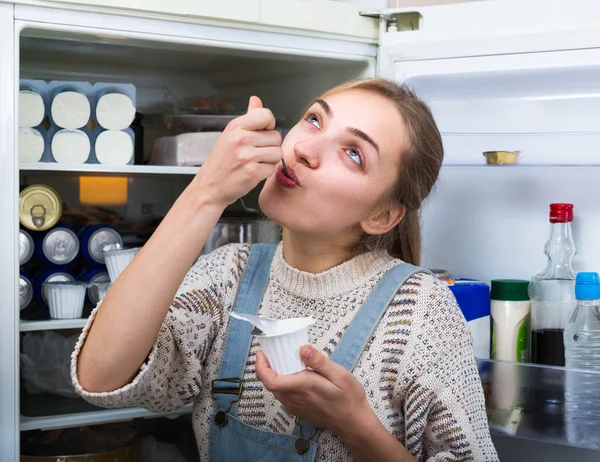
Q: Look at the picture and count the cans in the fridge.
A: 7